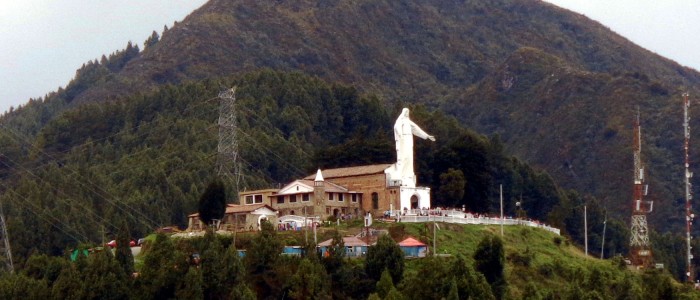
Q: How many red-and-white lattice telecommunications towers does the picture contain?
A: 2